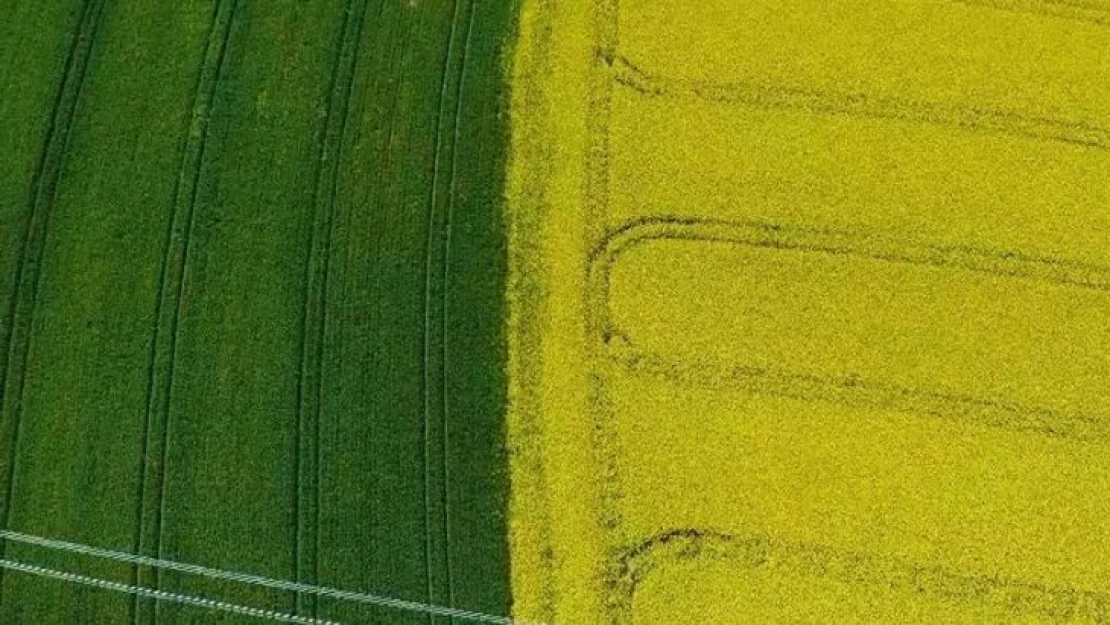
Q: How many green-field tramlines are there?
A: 4